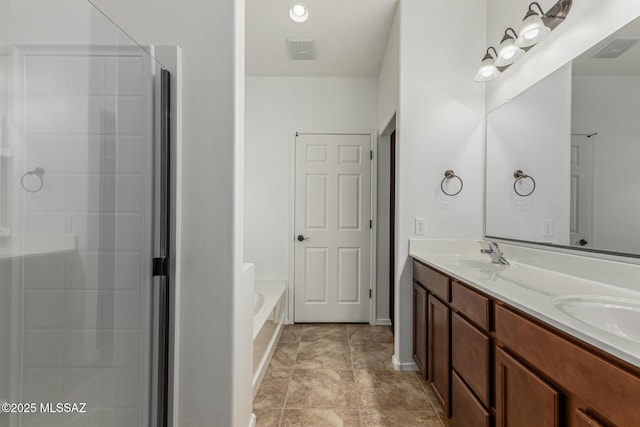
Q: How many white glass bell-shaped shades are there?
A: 3